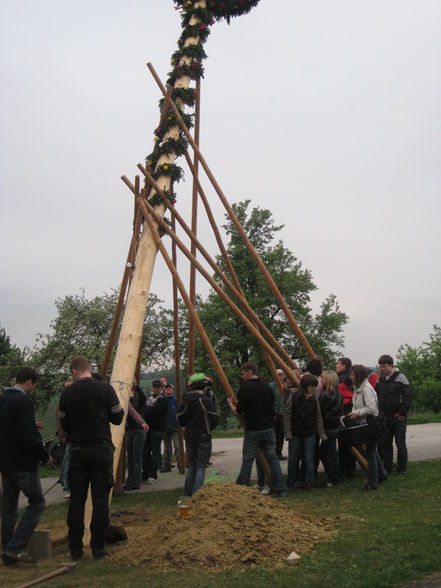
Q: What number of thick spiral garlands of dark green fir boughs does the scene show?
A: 1